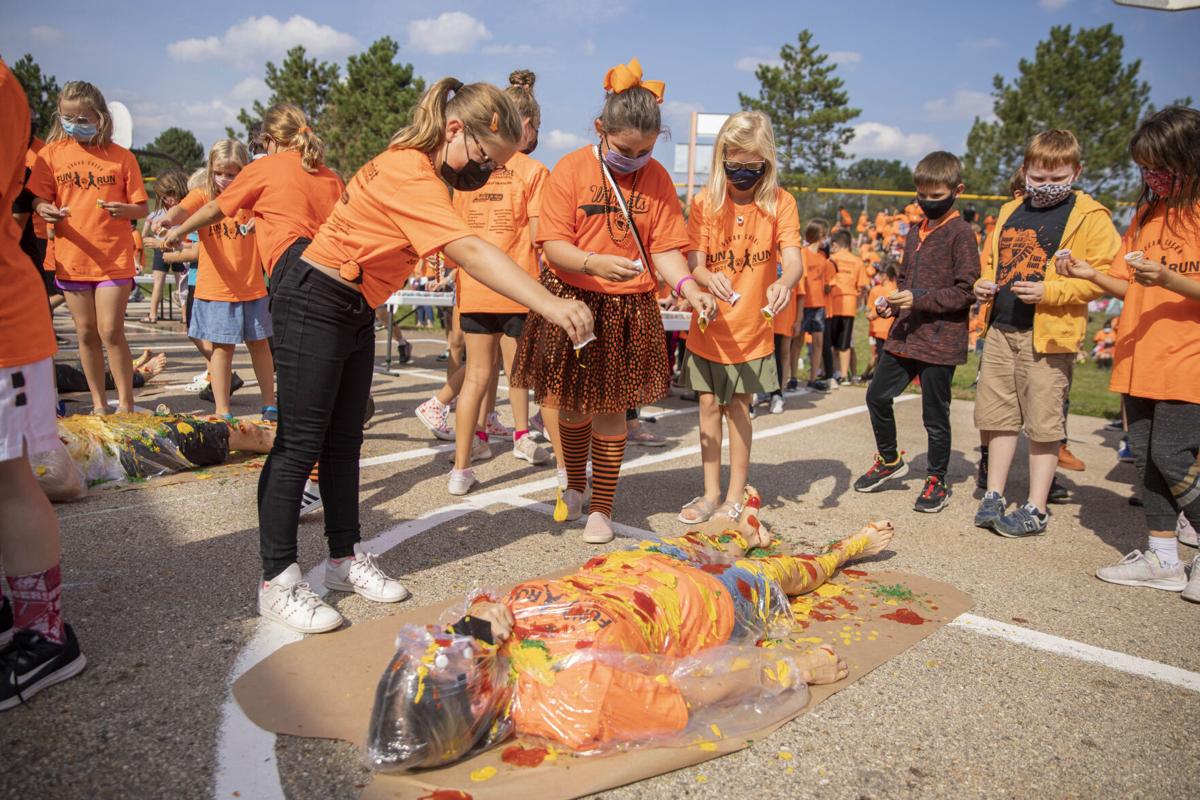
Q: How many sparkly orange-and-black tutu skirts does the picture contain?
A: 1